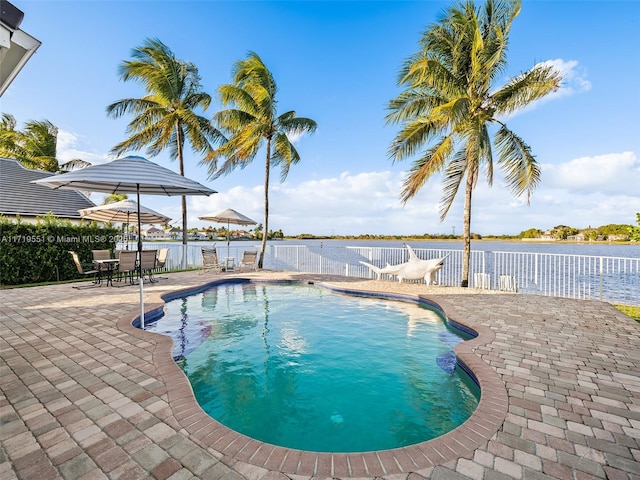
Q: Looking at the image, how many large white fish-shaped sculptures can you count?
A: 1